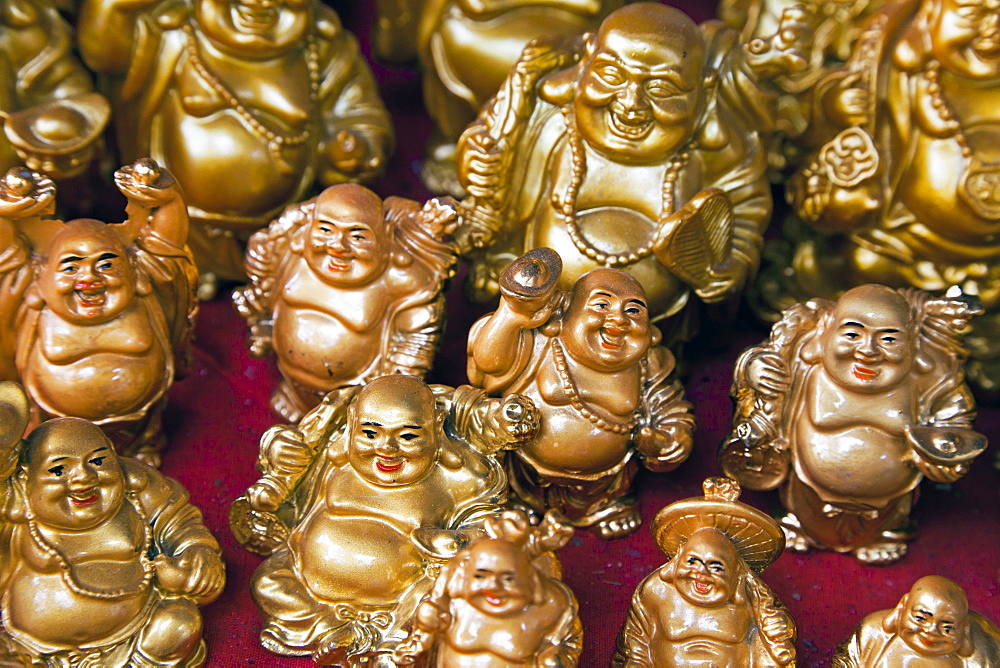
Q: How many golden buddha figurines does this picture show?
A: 15